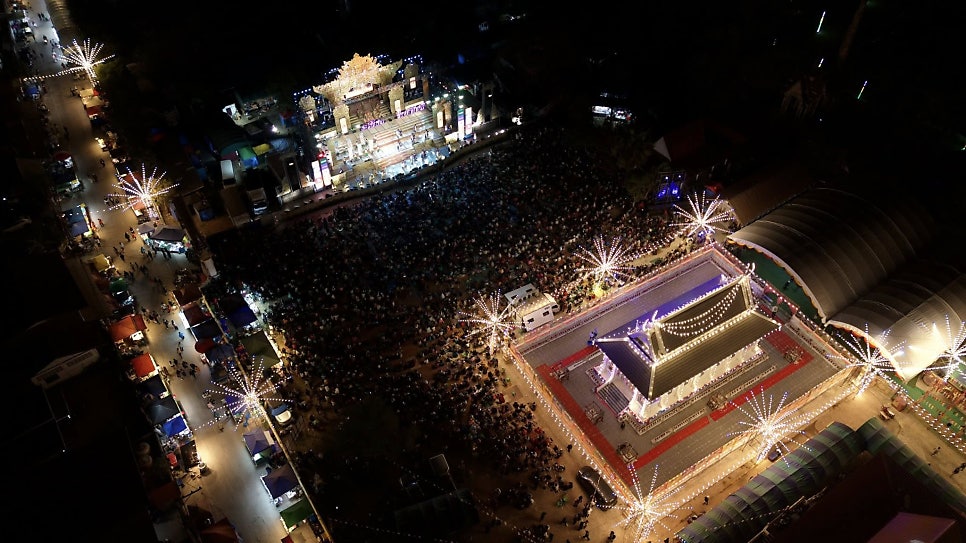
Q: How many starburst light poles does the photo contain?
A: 10